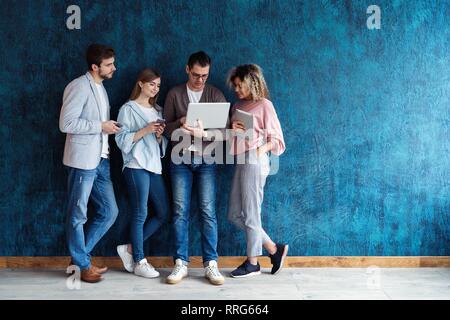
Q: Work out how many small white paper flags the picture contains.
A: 0